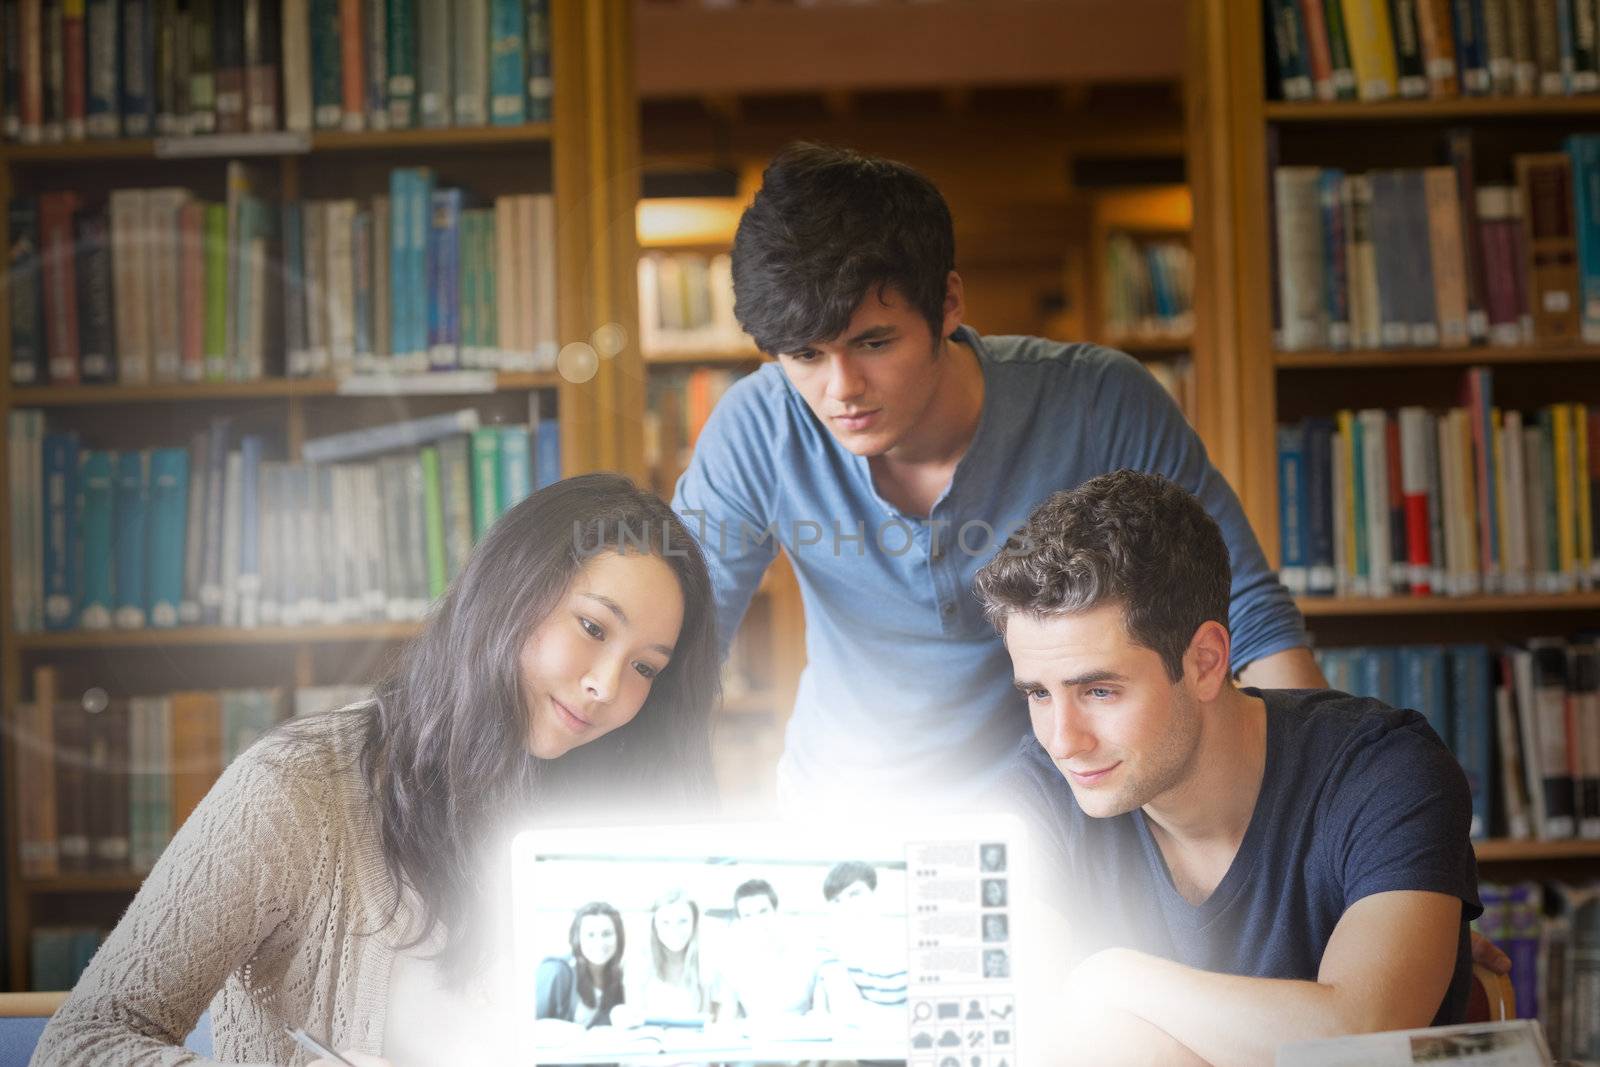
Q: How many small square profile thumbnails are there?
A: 4